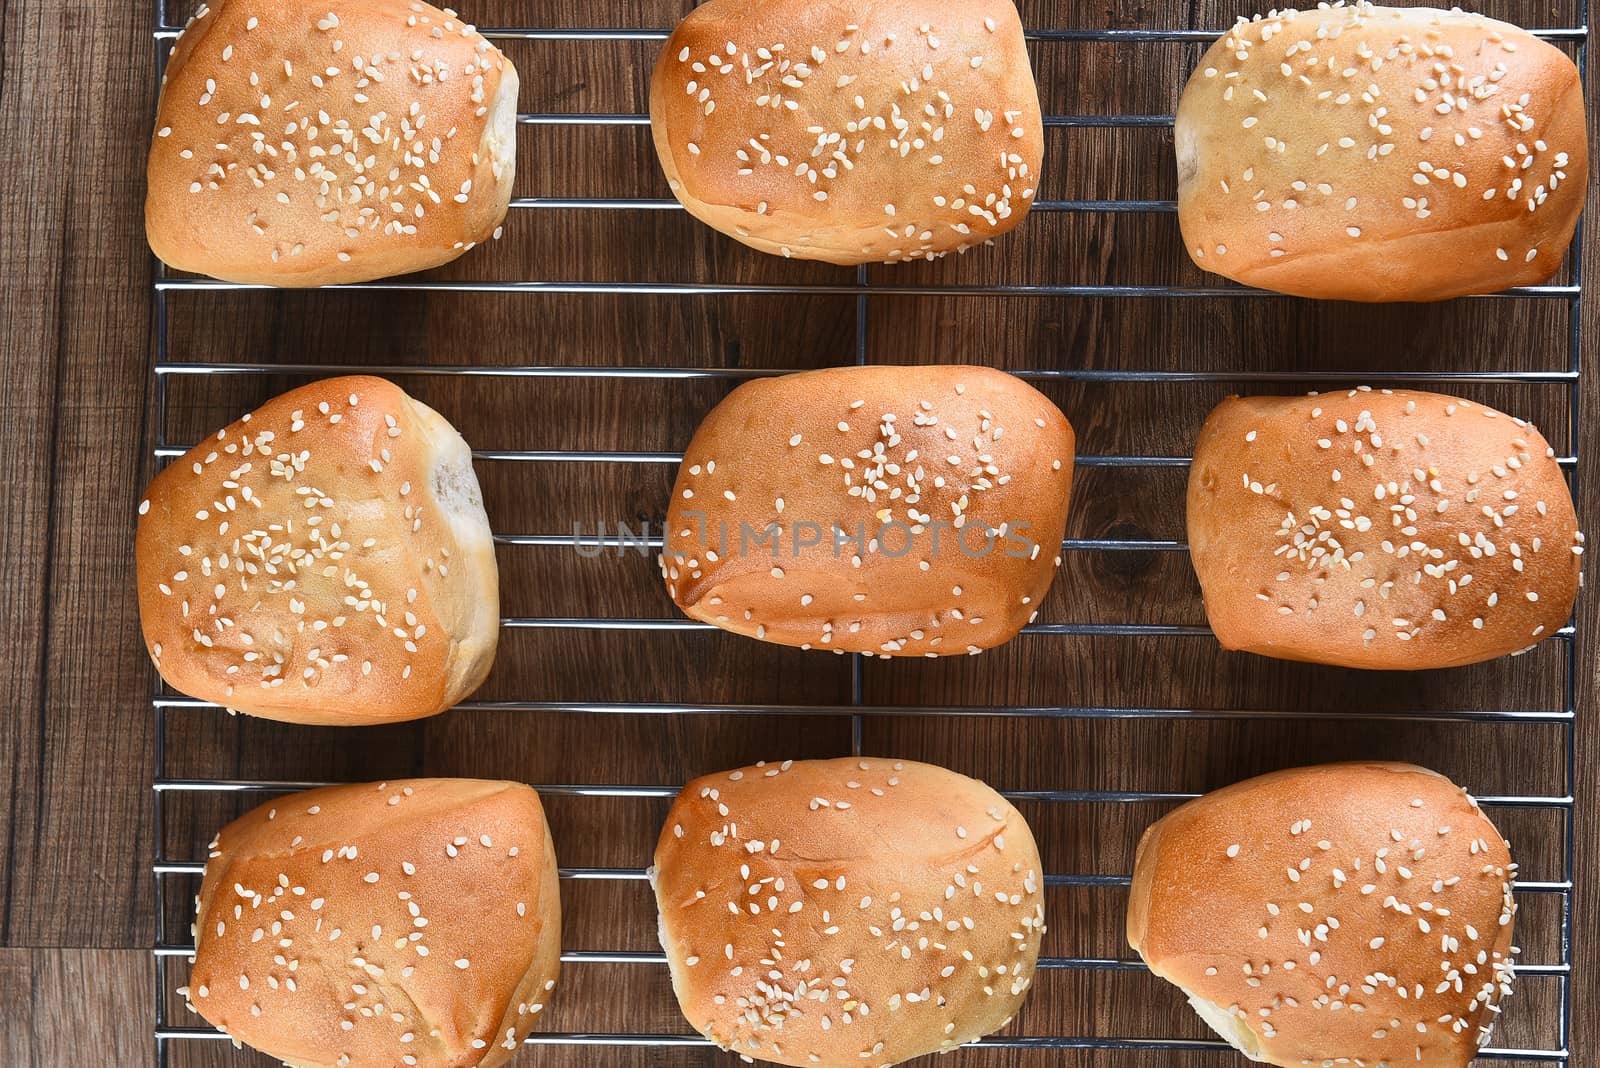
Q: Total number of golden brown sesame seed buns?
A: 9